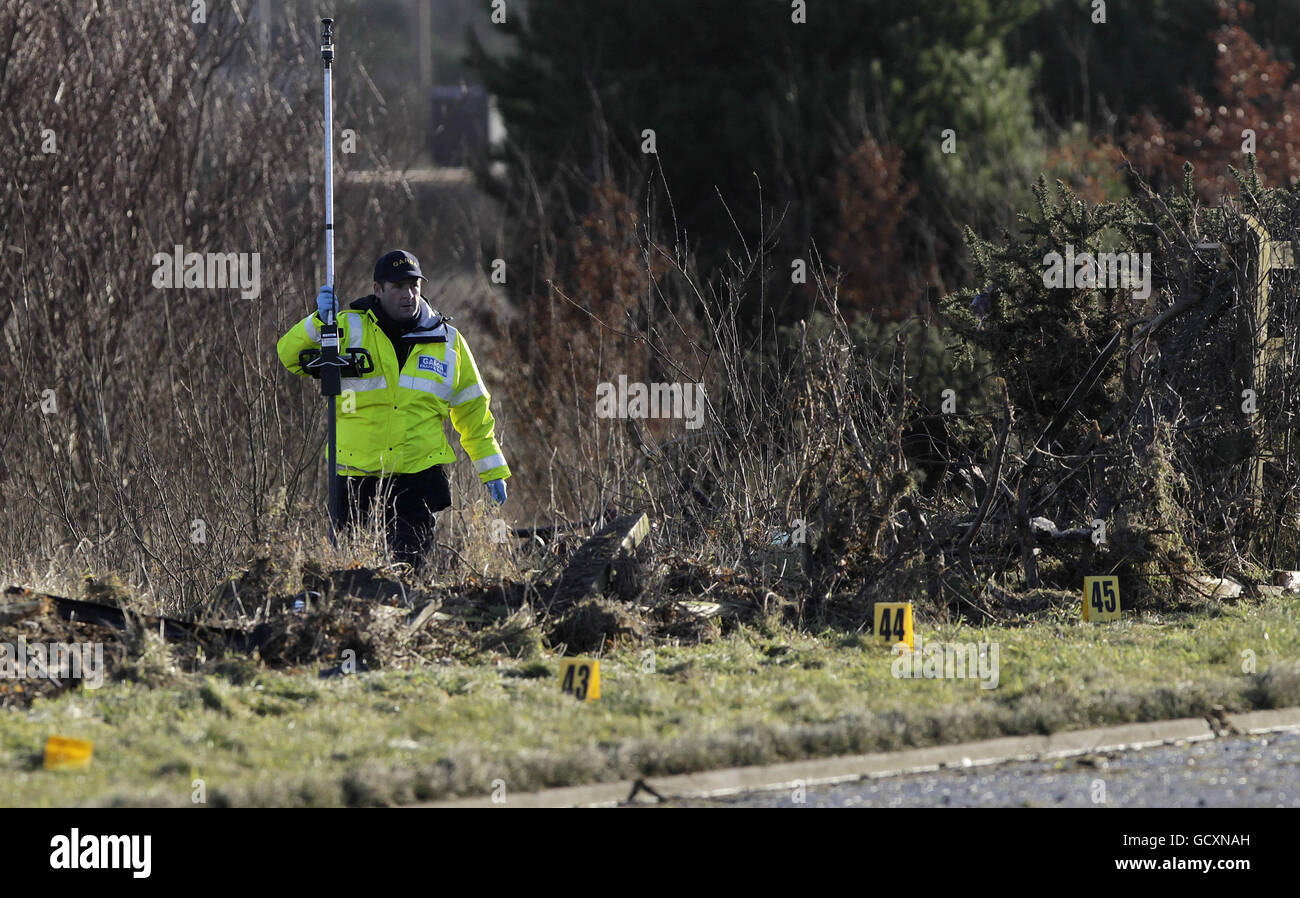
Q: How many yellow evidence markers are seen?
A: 4